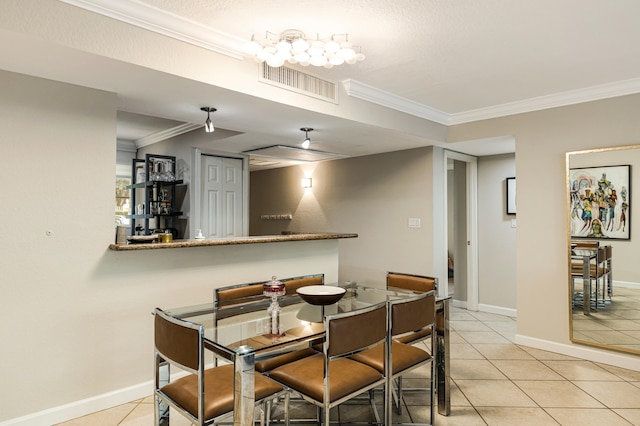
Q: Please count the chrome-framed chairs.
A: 6